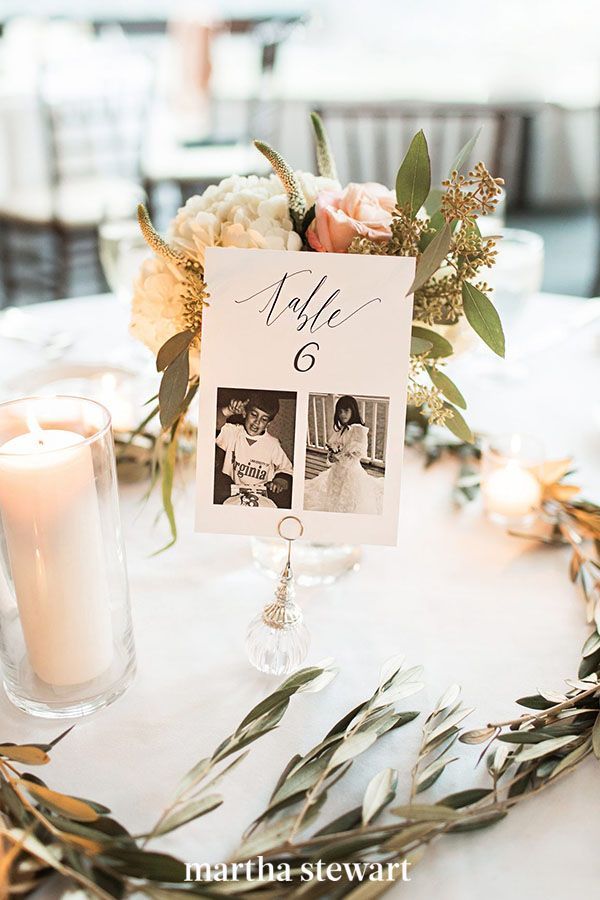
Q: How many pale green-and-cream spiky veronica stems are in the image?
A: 3